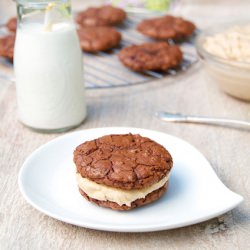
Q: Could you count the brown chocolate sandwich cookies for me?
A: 1